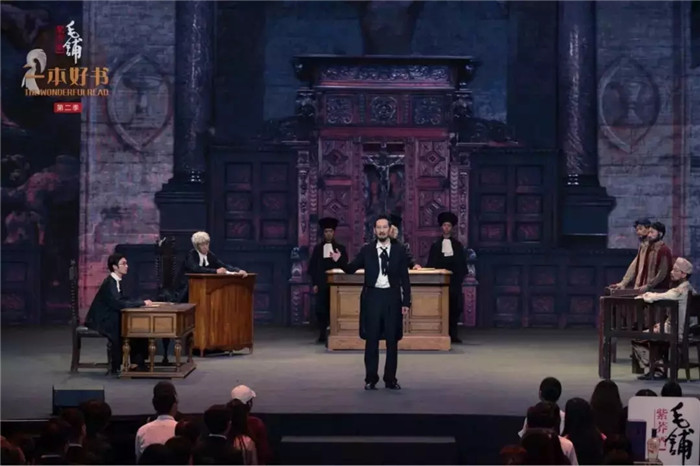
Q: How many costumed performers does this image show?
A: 9